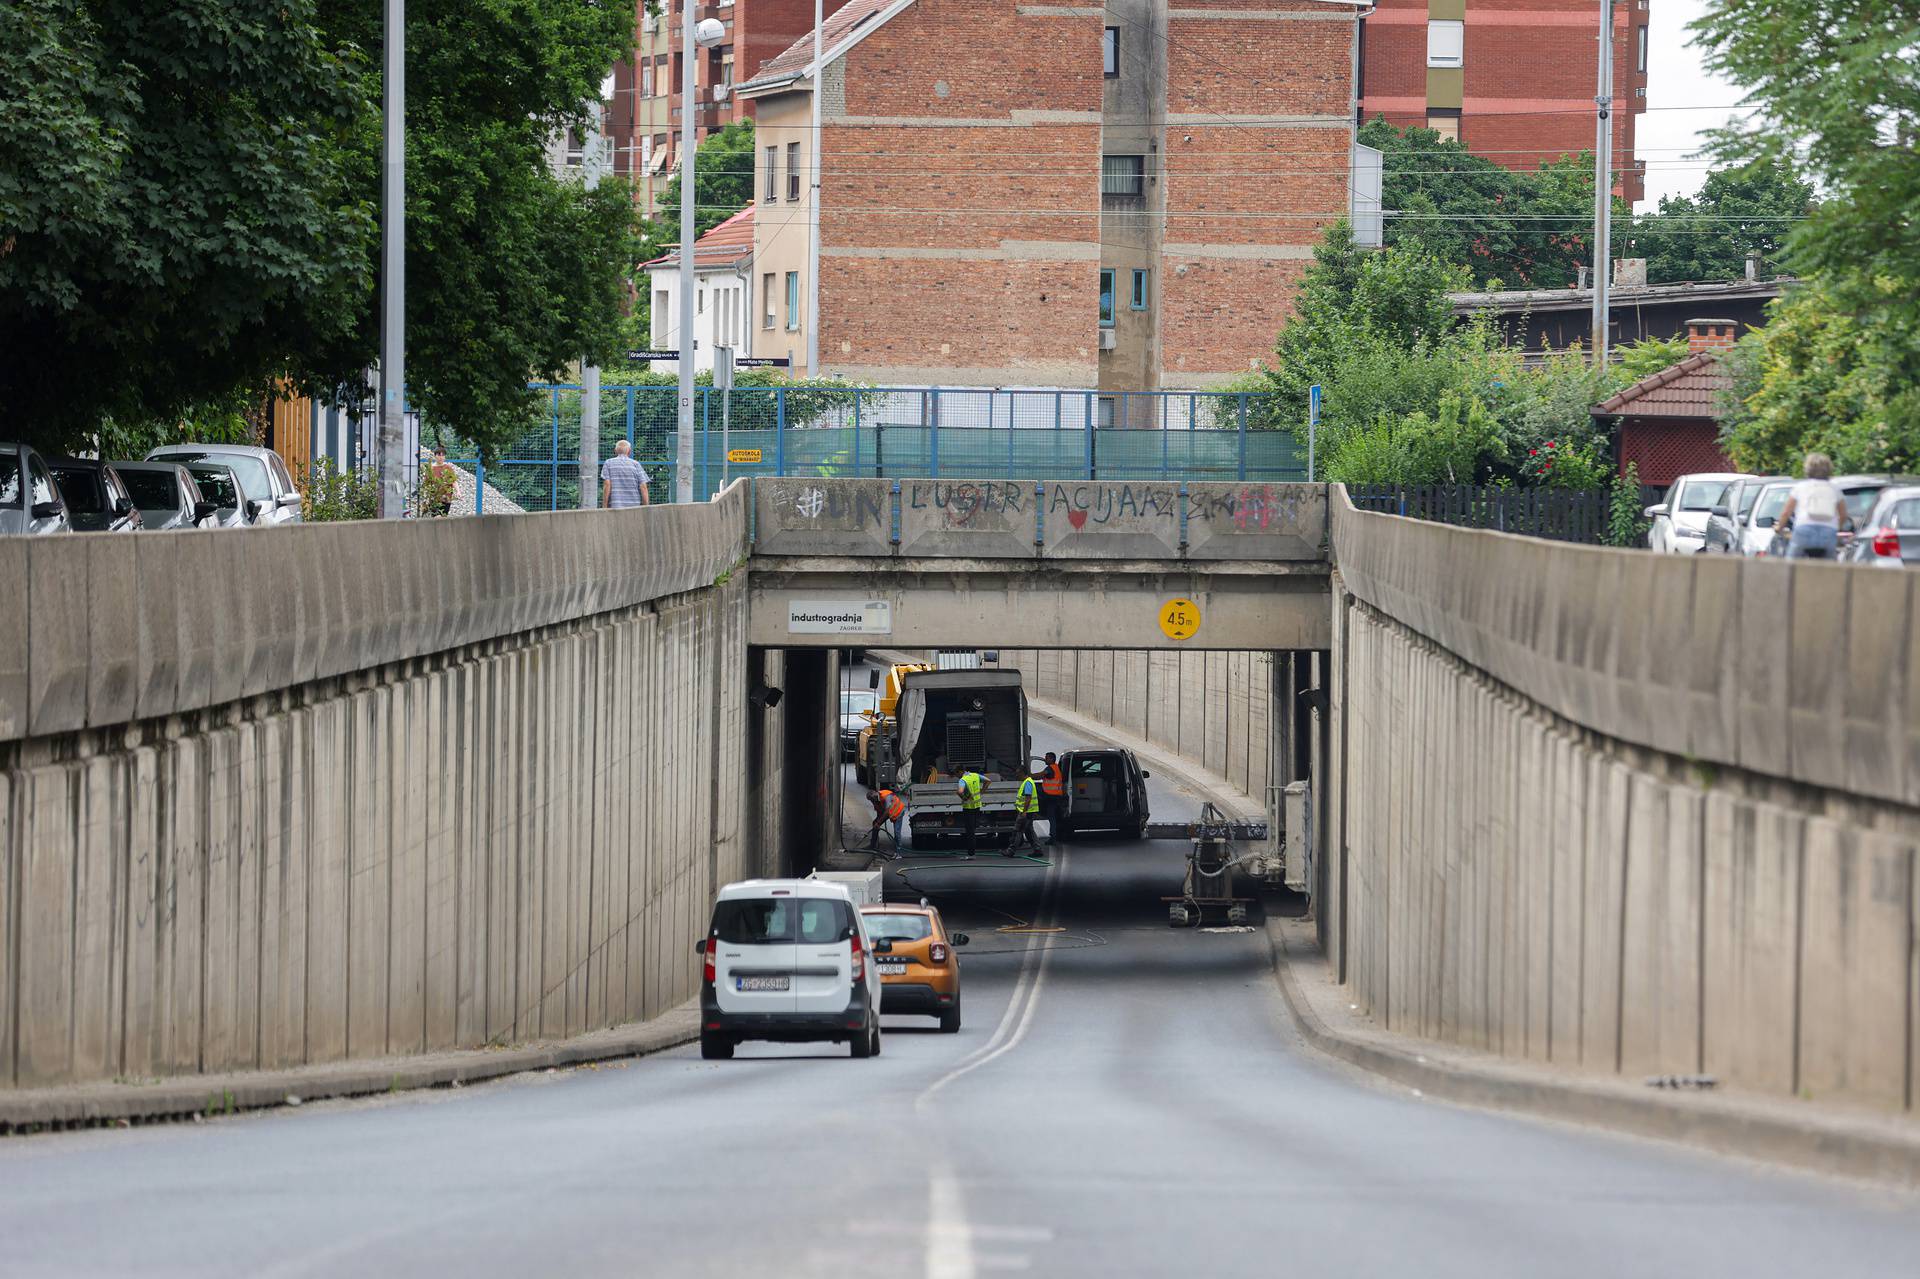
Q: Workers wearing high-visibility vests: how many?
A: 4